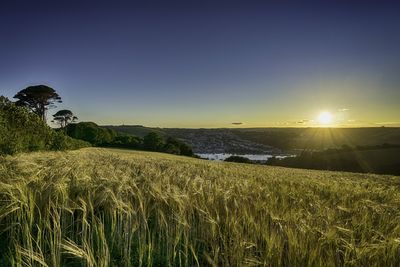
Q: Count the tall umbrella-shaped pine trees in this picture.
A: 2